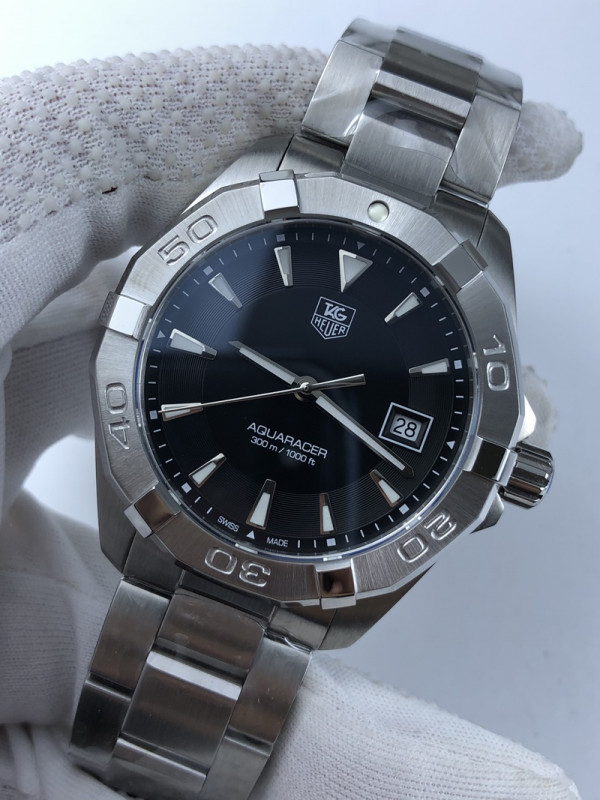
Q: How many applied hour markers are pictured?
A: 11